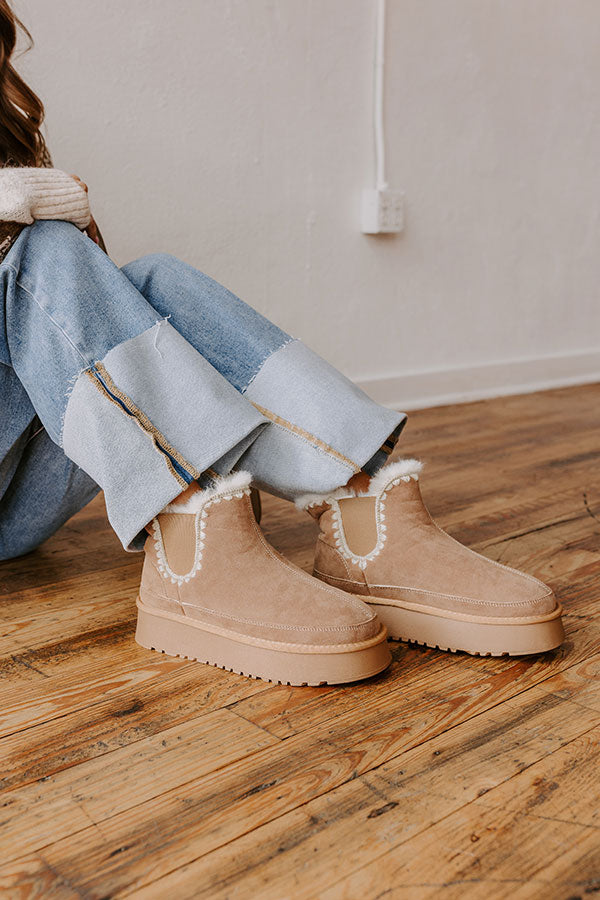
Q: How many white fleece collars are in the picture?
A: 2